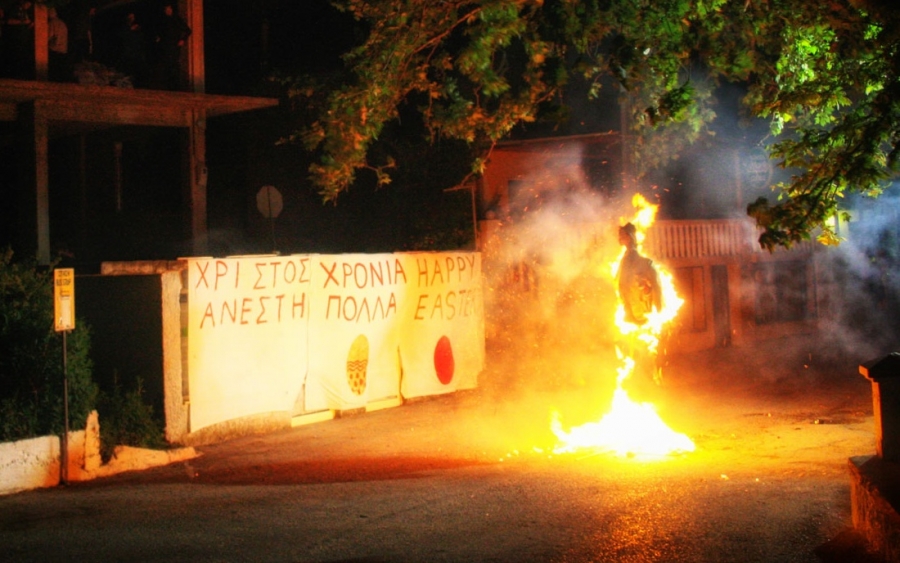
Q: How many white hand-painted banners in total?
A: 3